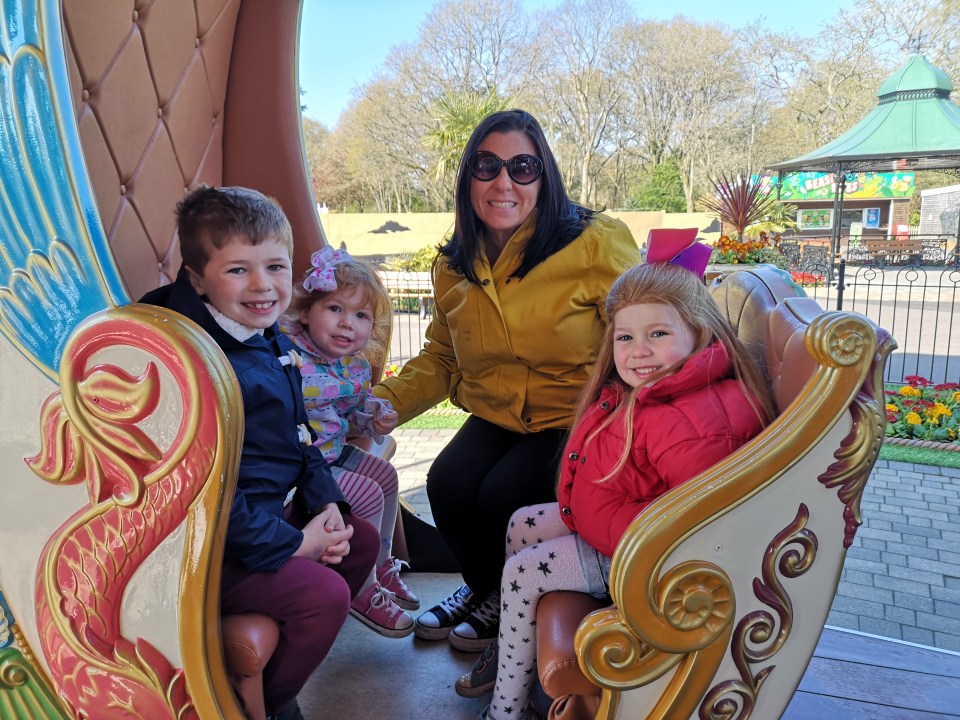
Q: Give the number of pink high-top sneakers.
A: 2